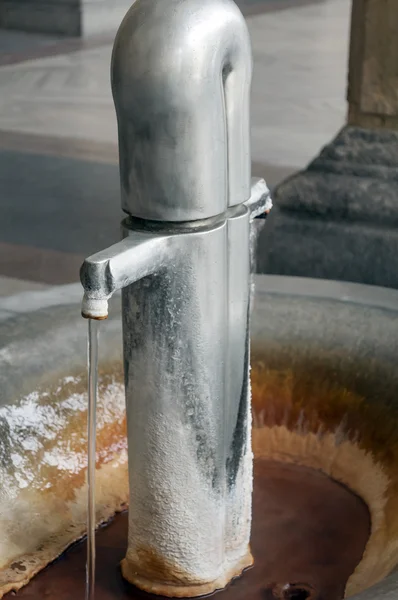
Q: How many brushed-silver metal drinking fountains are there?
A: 1